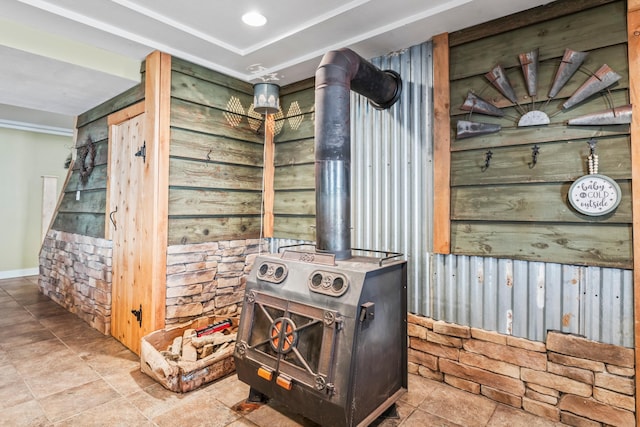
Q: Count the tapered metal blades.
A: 7